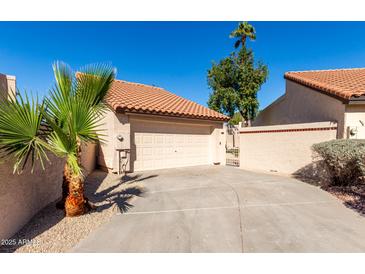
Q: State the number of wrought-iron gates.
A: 1